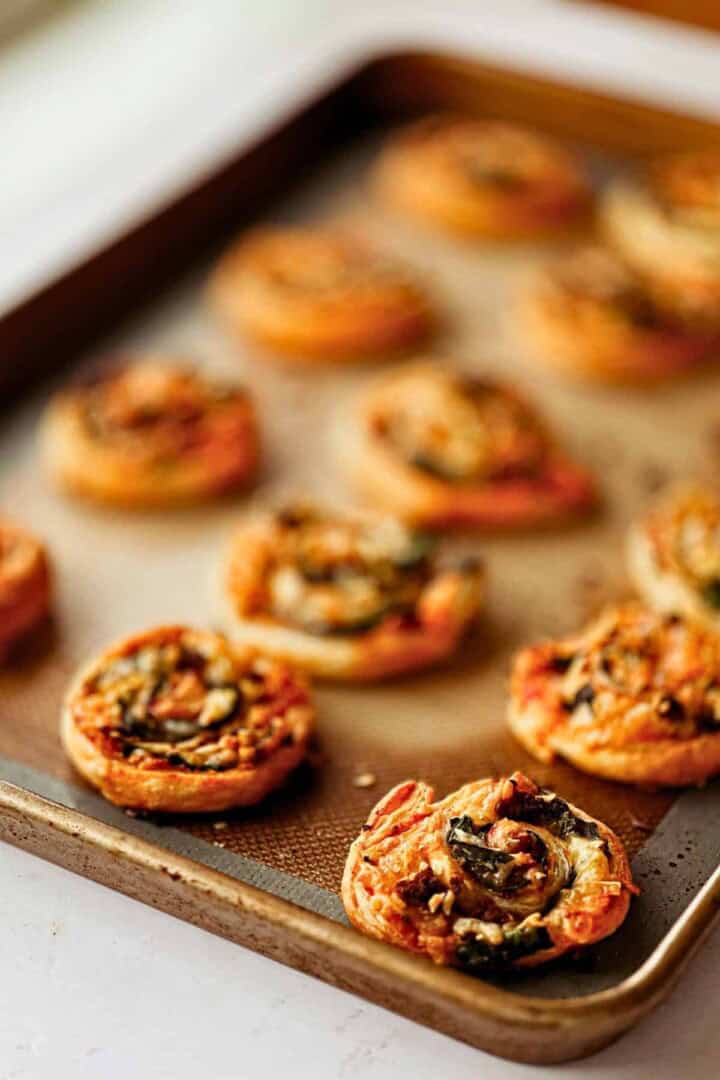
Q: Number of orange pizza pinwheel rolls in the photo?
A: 12